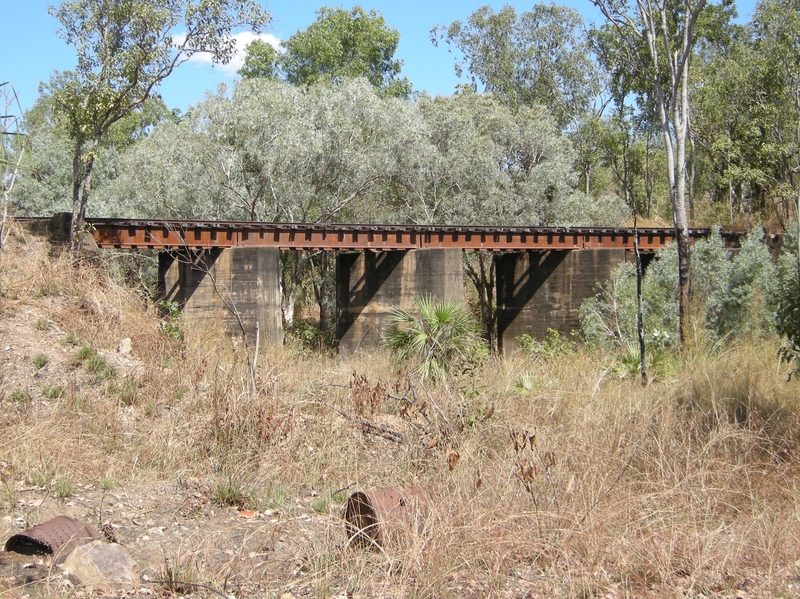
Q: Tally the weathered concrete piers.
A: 3